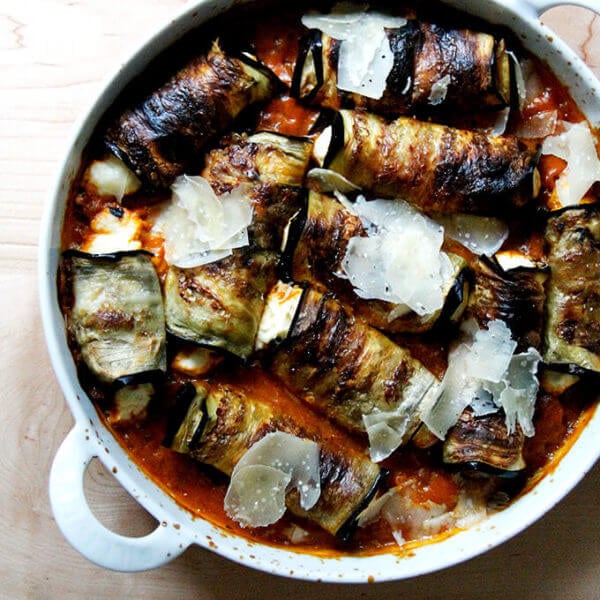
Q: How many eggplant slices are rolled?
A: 10